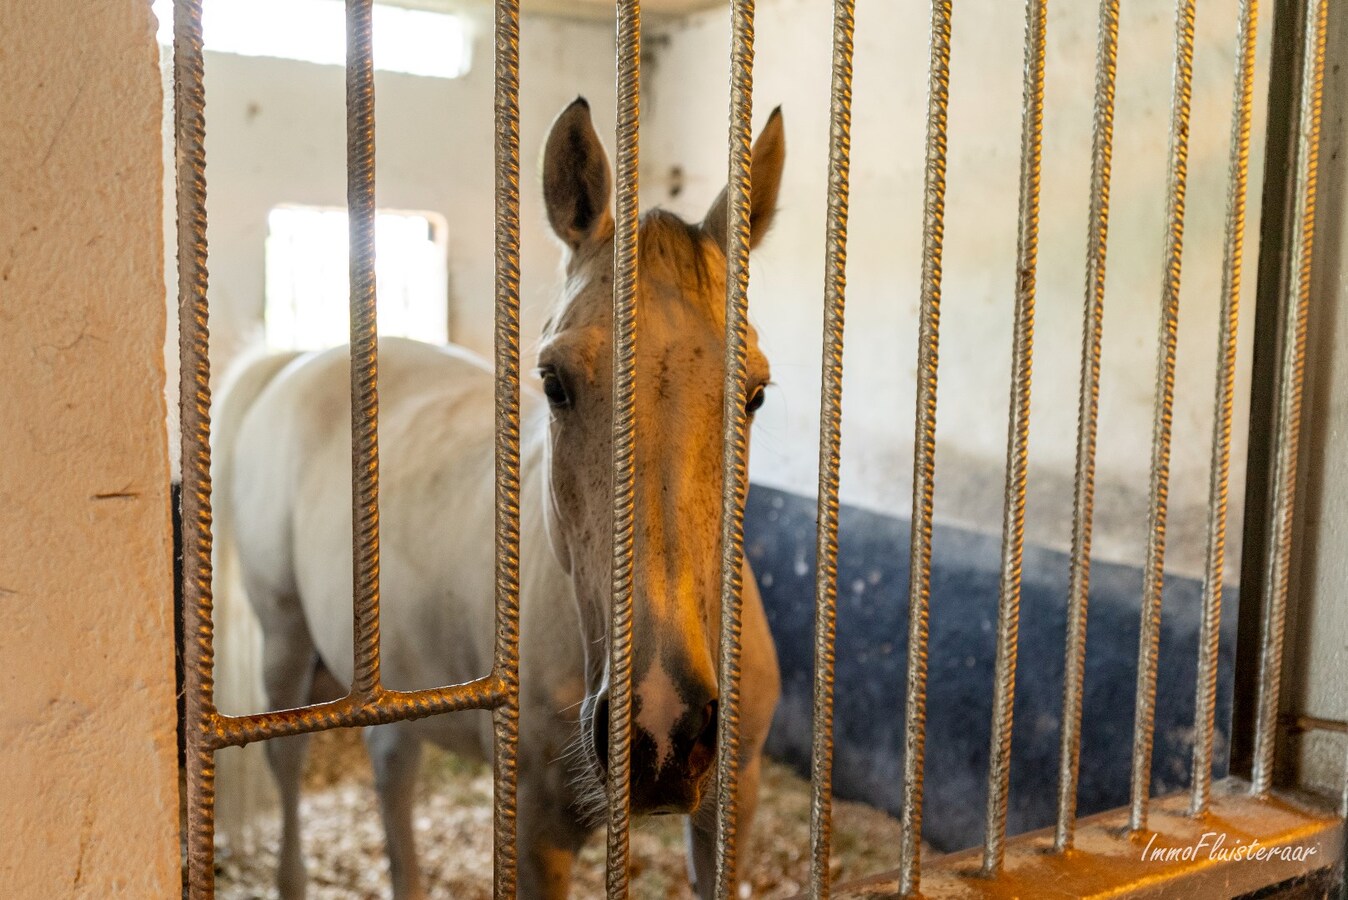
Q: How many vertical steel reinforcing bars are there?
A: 12